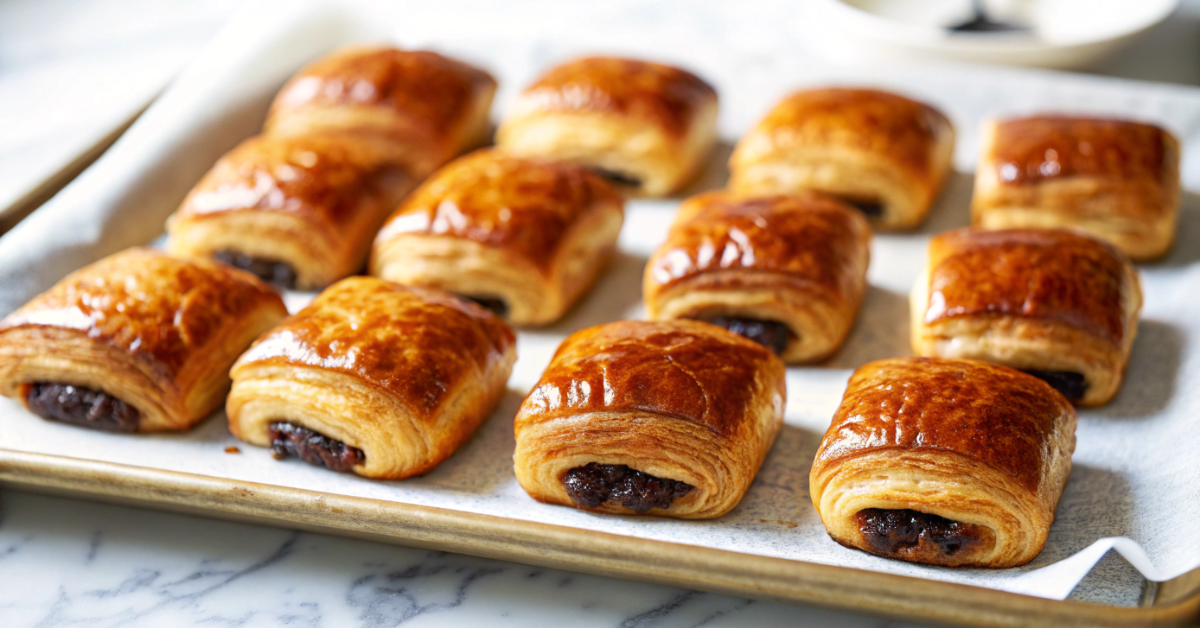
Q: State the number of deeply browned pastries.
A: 12